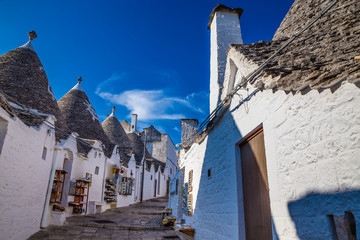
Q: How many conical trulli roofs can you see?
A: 5